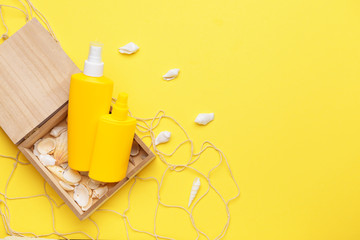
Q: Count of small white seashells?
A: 5